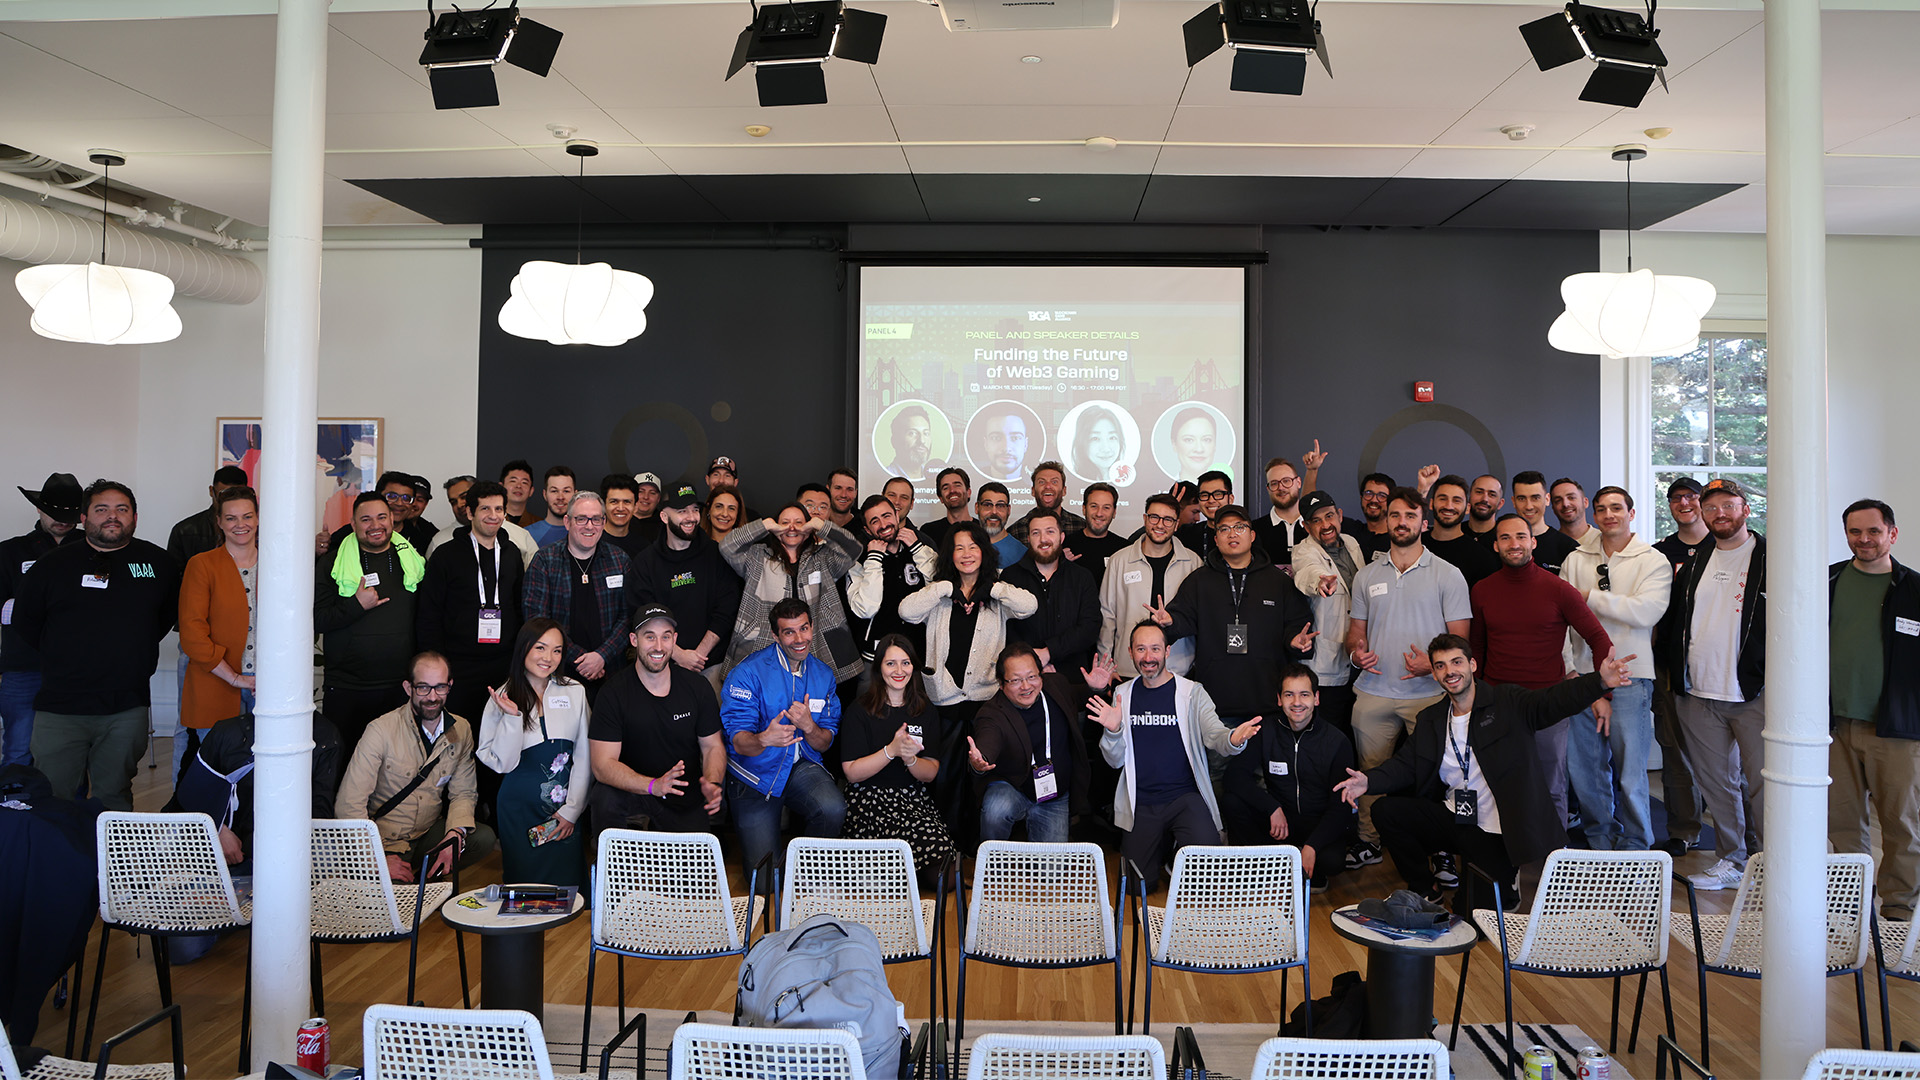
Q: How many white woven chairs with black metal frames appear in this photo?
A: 15